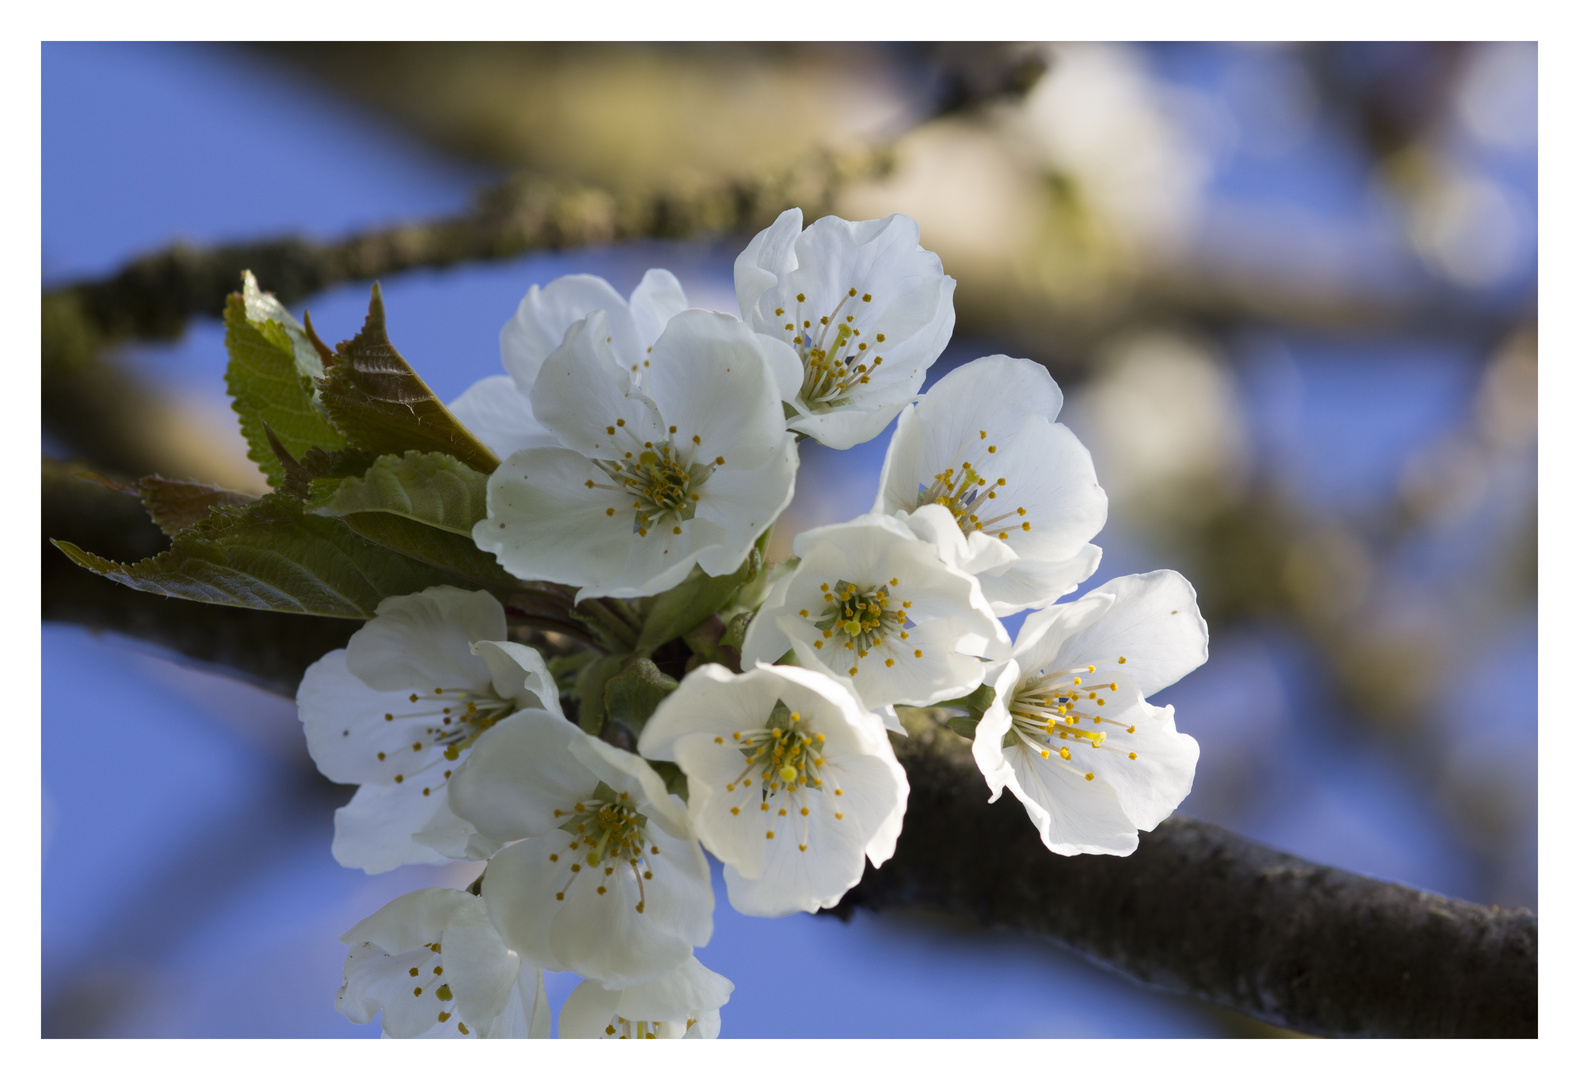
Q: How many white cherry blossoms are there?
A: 11